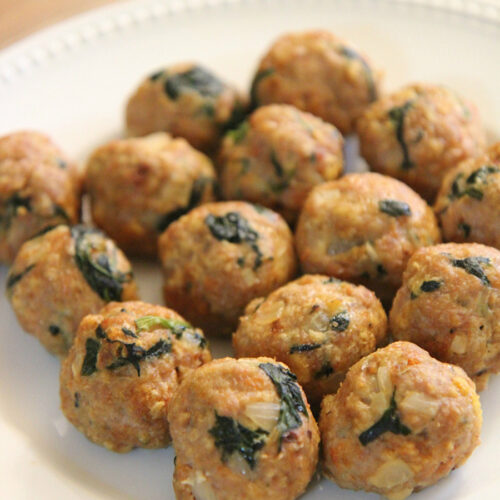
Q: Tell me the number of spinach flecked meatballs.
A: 15